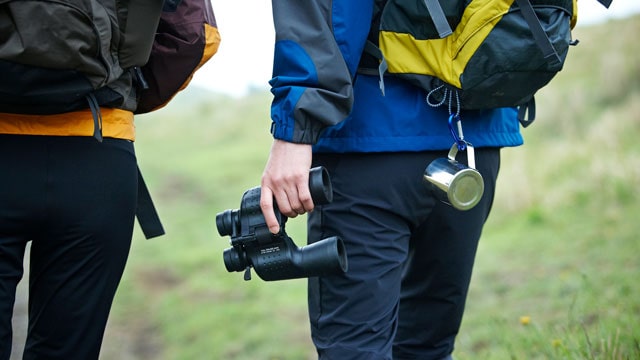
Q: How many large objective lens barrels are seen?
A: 2